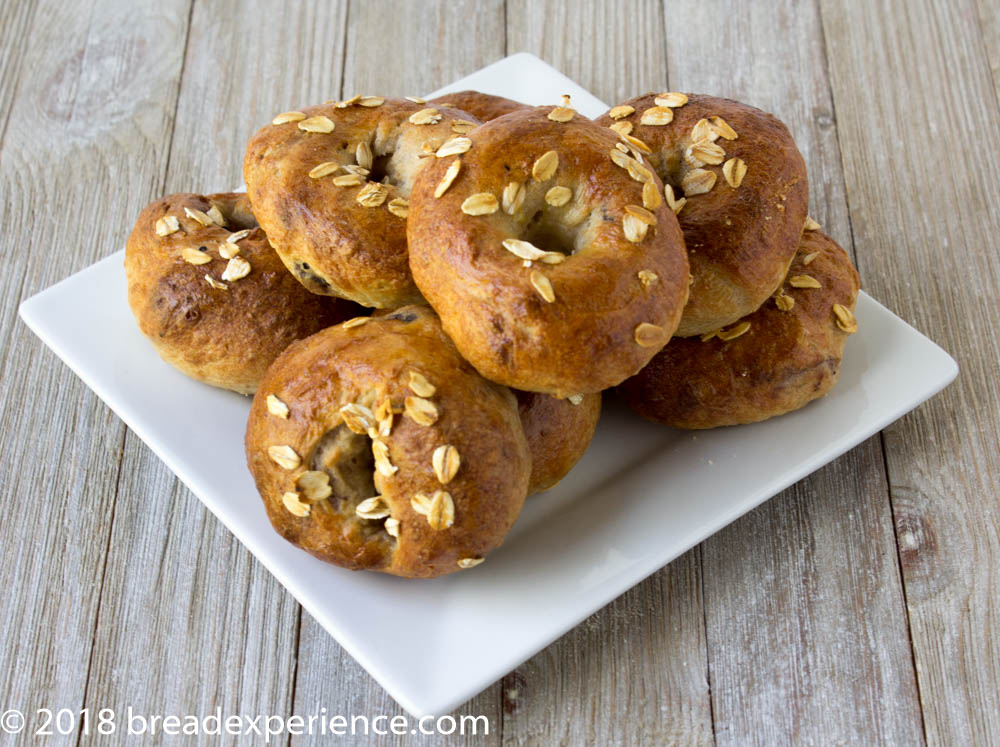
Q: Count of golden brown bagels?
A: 8